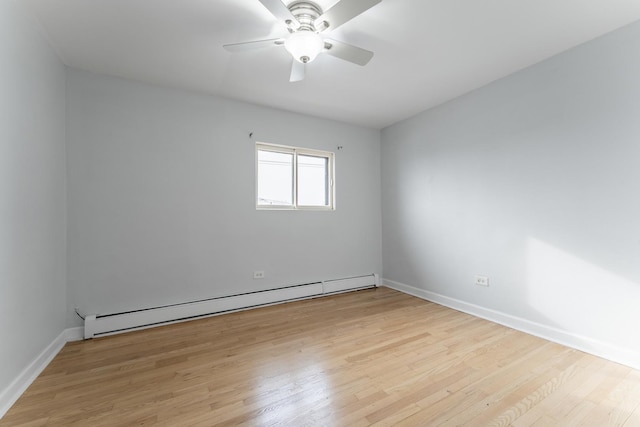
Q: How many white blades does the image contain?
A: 5